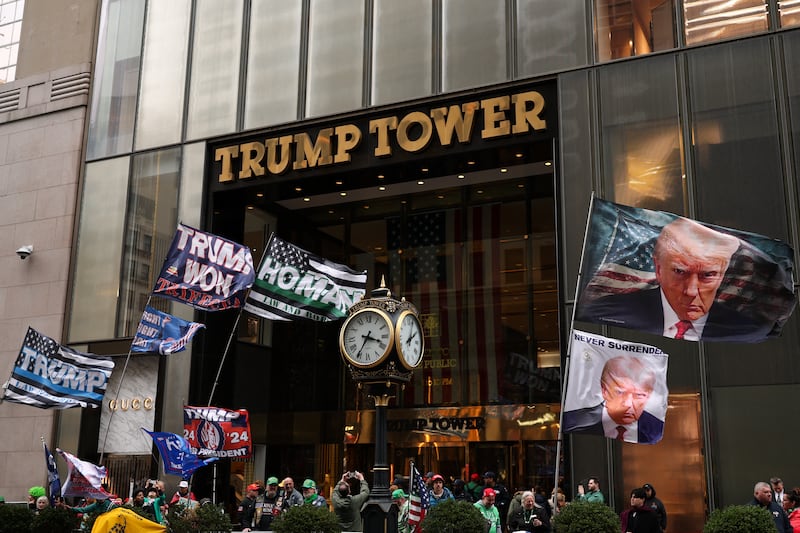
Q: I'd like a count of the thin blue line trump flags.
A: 1